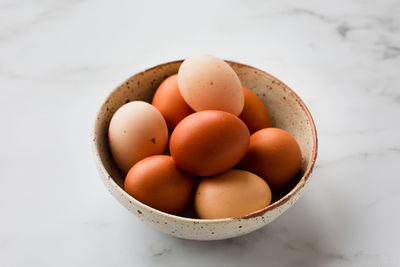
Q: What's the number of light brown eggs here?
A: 3